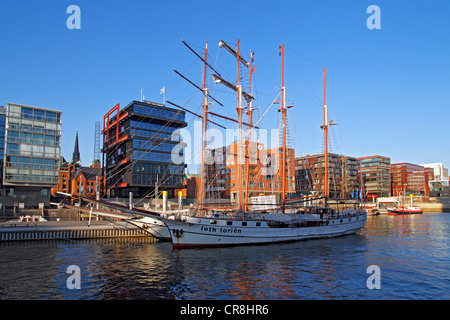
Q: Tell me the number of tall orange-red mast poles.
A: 5